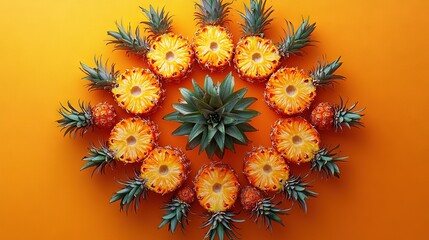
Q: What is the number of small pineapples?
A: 4